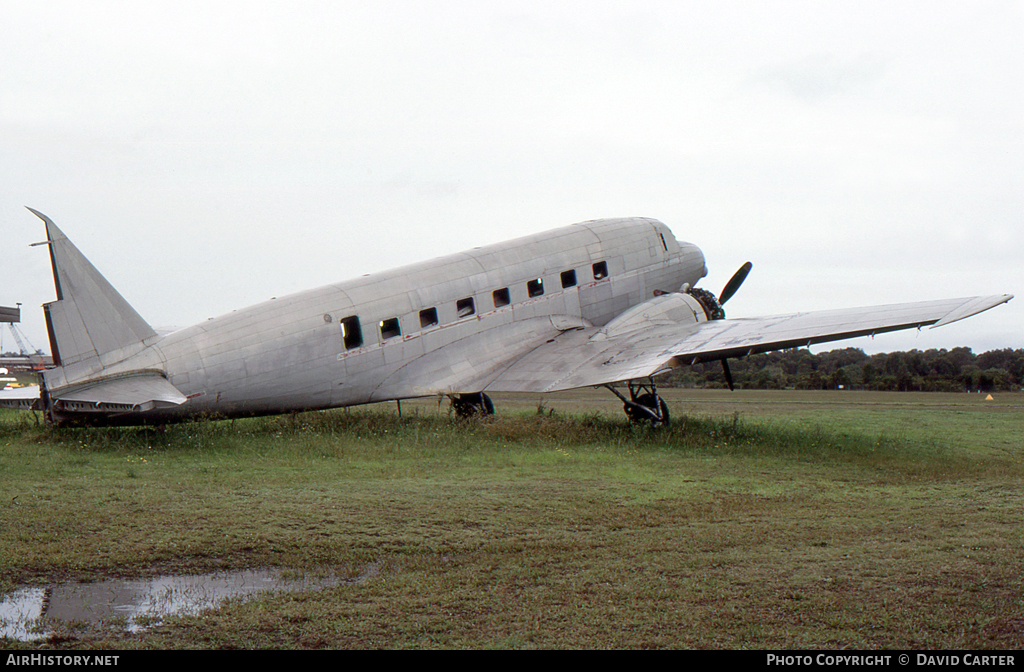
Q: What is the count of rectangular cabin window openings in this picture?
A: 8